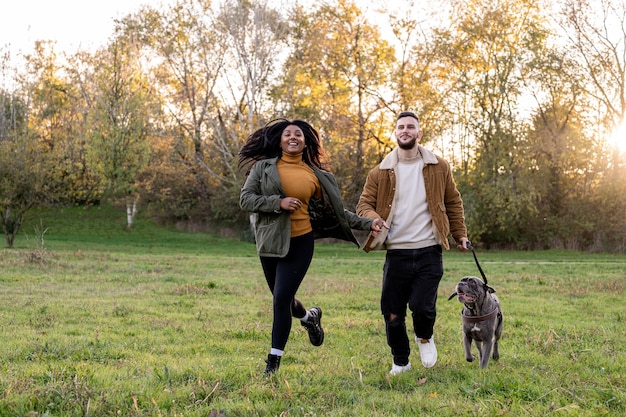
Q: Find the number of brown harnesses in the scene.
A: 1